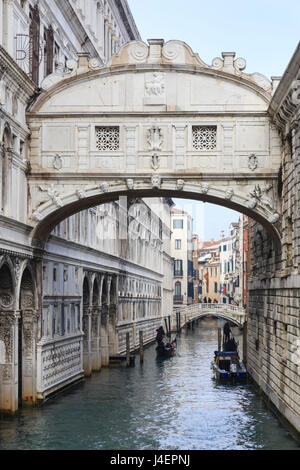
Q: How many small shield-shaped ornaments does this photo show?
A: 3